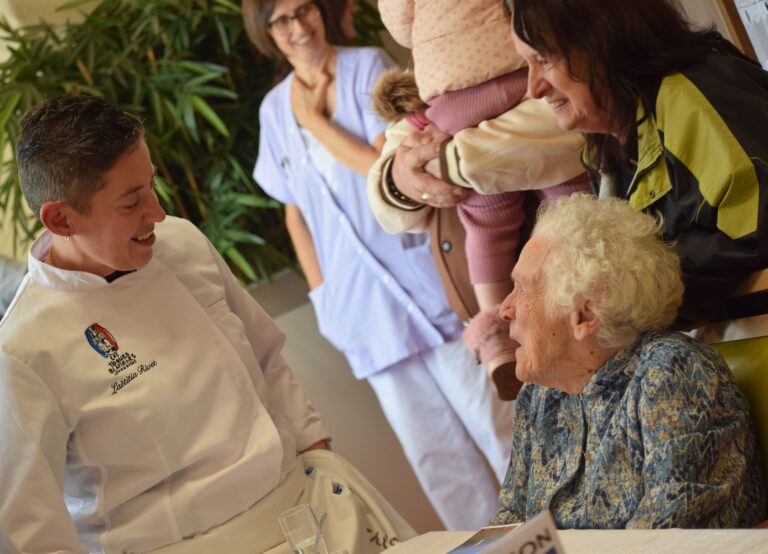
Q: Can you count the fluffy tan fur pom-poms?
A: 1